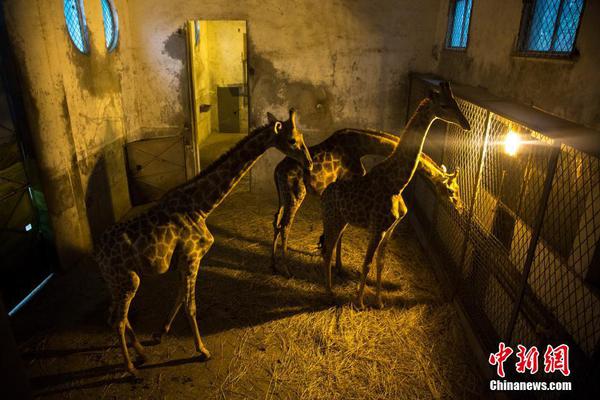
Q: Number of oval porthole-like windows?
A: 2